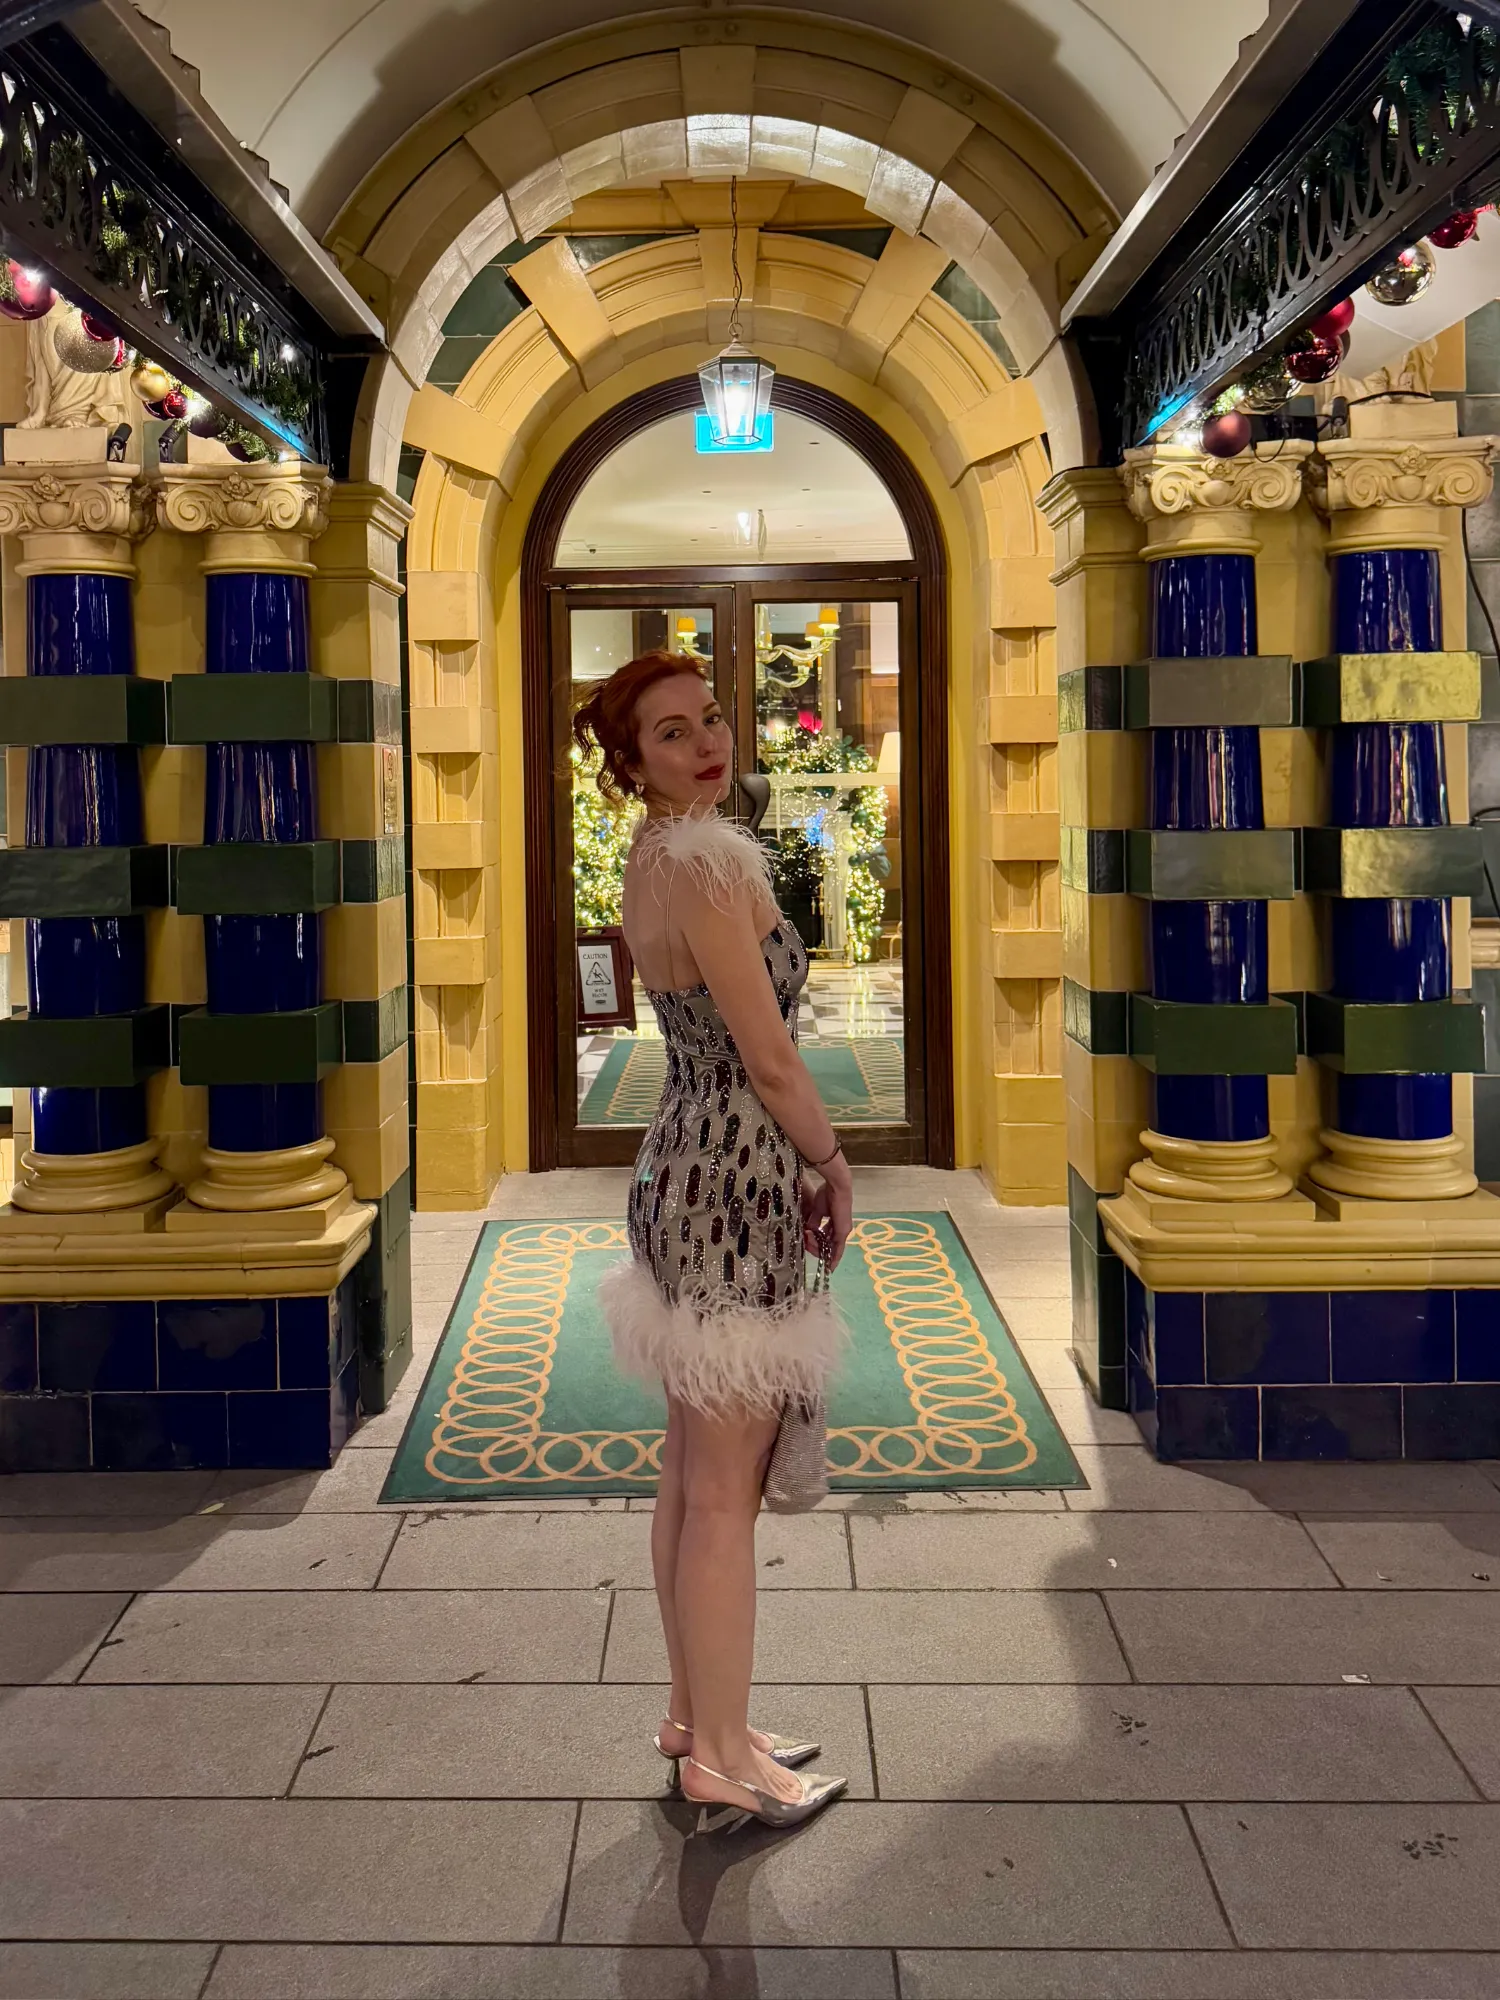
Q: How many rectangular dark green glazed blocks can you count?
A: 12